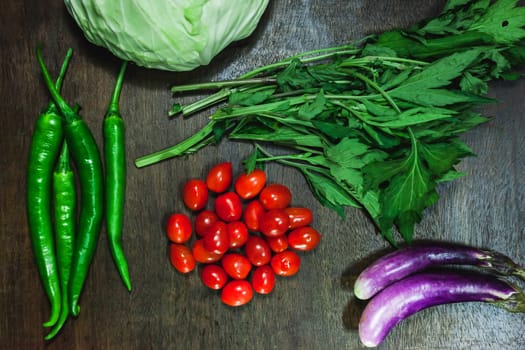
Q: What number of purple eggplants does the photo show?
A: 2